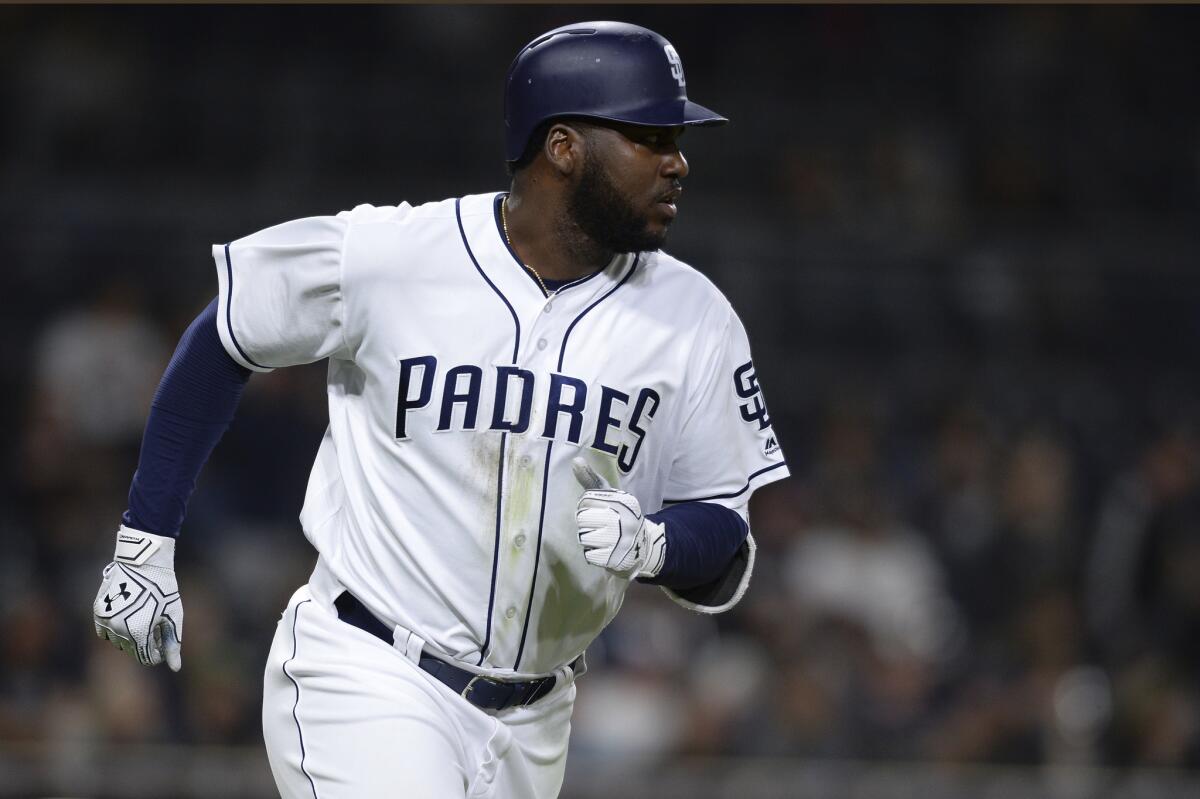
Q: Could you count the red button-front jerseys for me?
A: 0